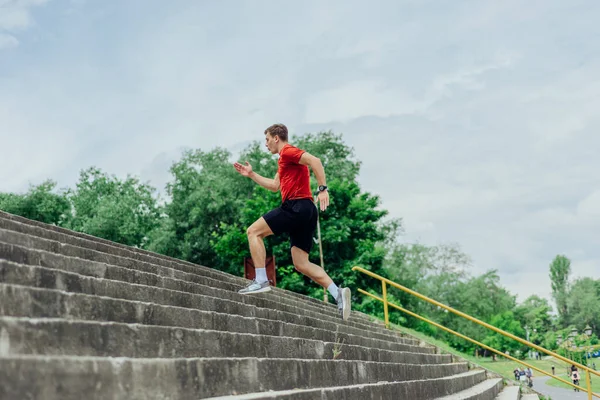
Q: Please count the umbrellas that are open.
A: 0